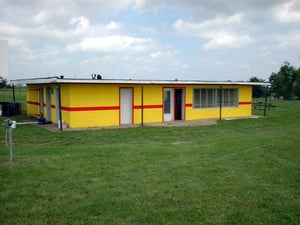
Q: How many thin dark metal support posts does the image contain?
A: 4